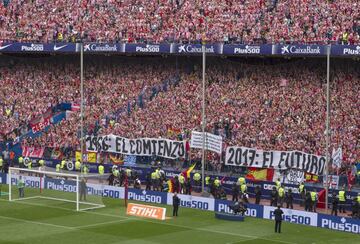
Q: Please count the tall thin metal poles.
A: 3